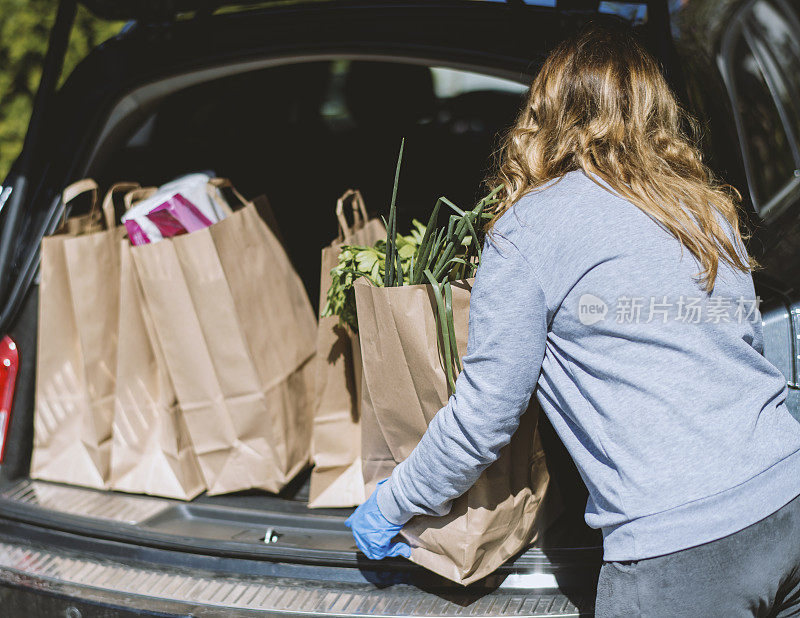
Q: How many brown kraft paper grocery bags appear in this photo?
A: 5